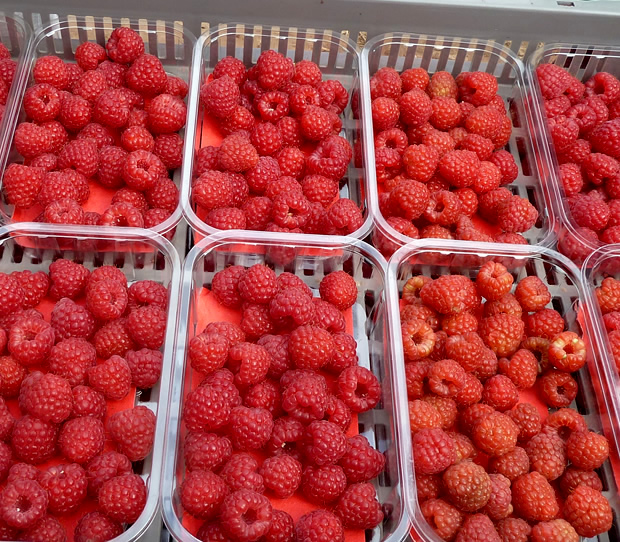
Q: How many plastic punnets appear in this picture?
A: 9